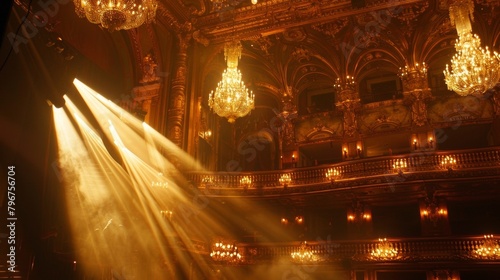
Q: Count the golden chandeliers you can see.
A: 3